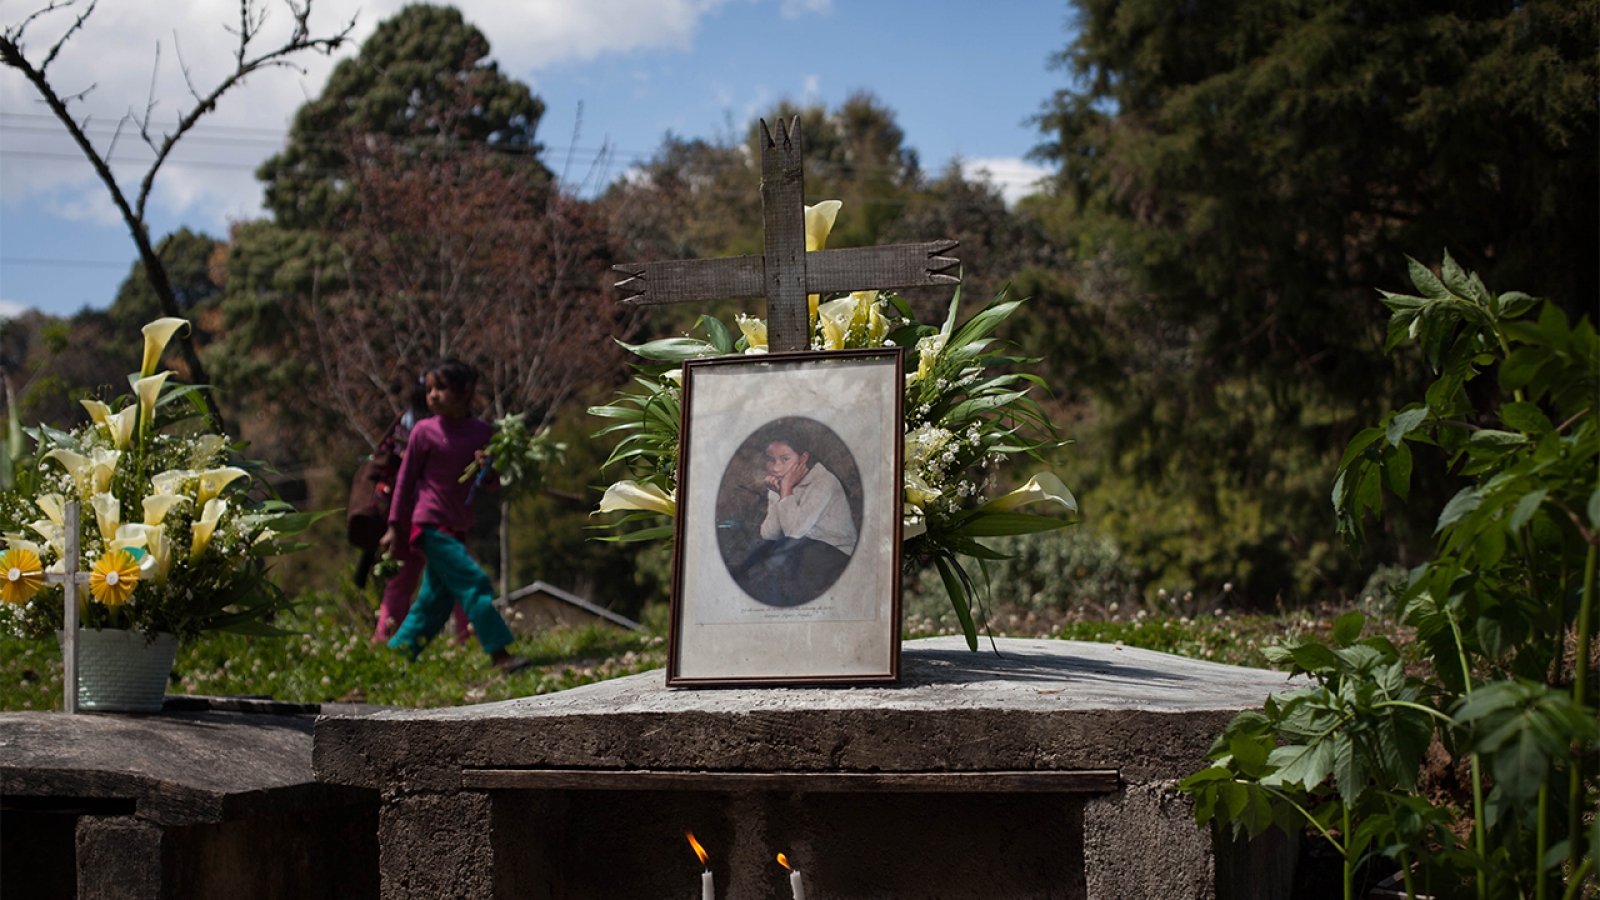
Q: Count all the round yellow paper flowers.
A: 2